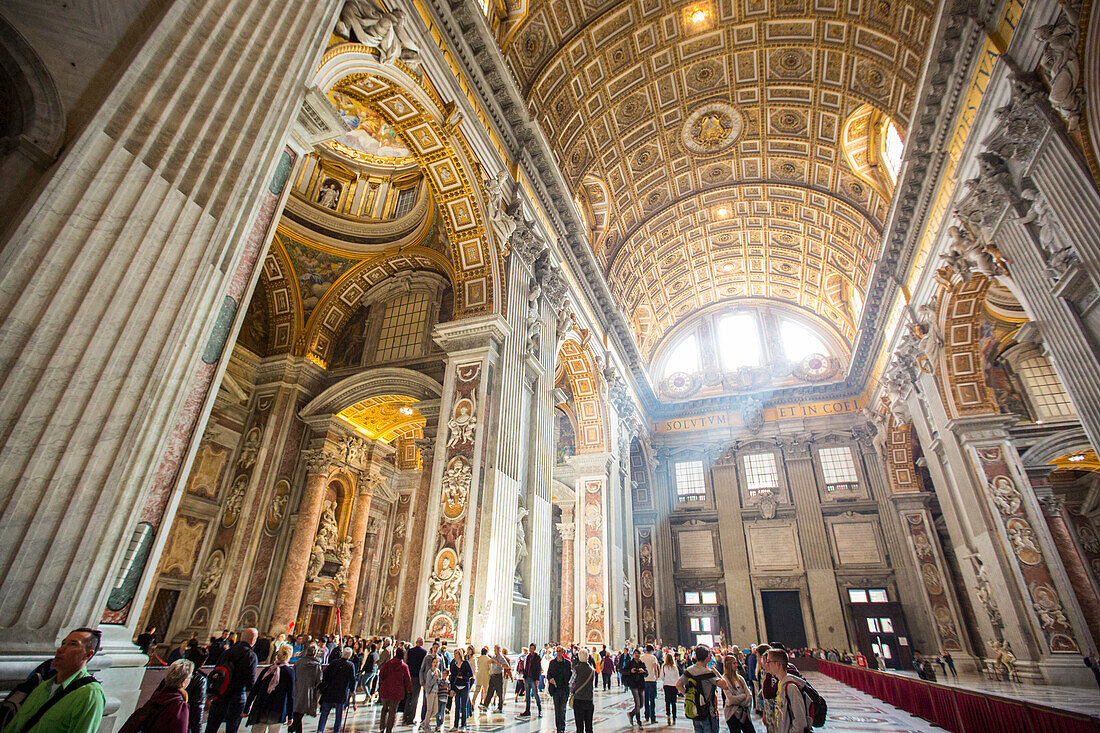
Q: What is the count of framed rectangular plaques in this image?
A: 3